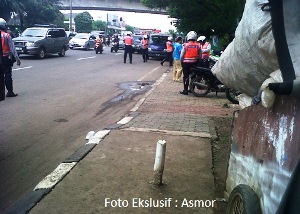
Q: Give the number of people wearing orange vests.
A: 6